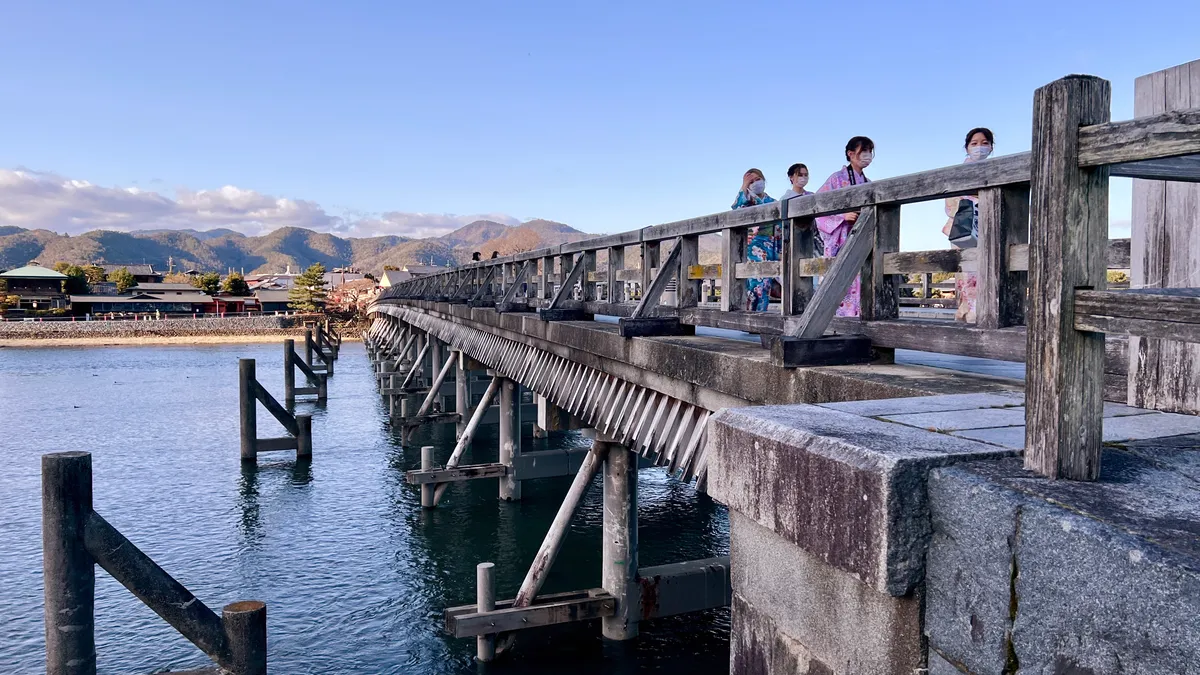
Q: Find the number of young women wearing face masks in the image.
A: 4